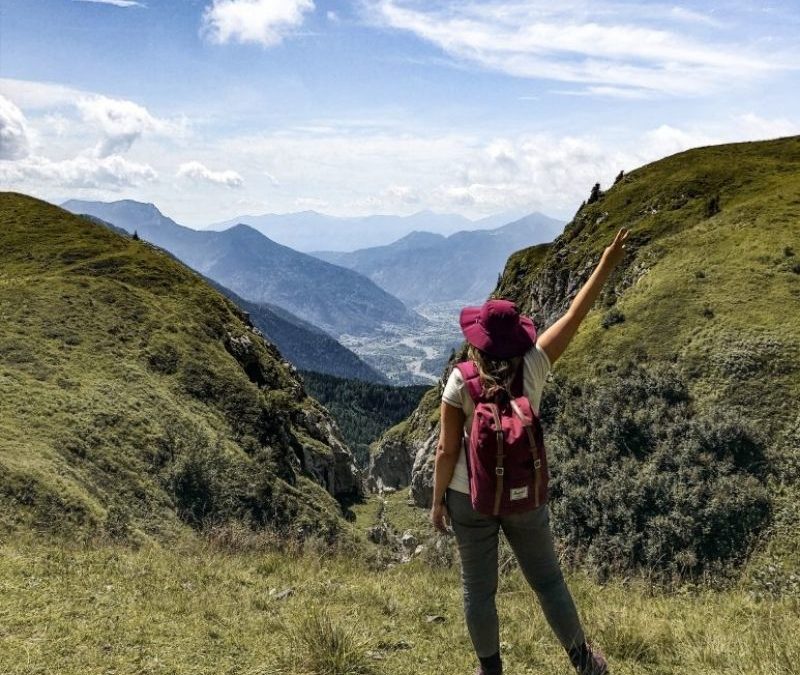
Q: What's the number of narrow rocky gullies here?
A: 1